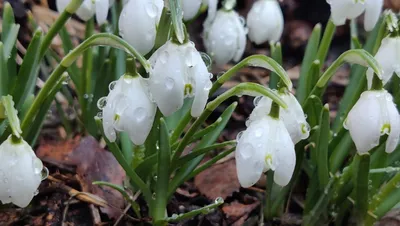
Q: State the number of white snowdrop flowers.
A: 13